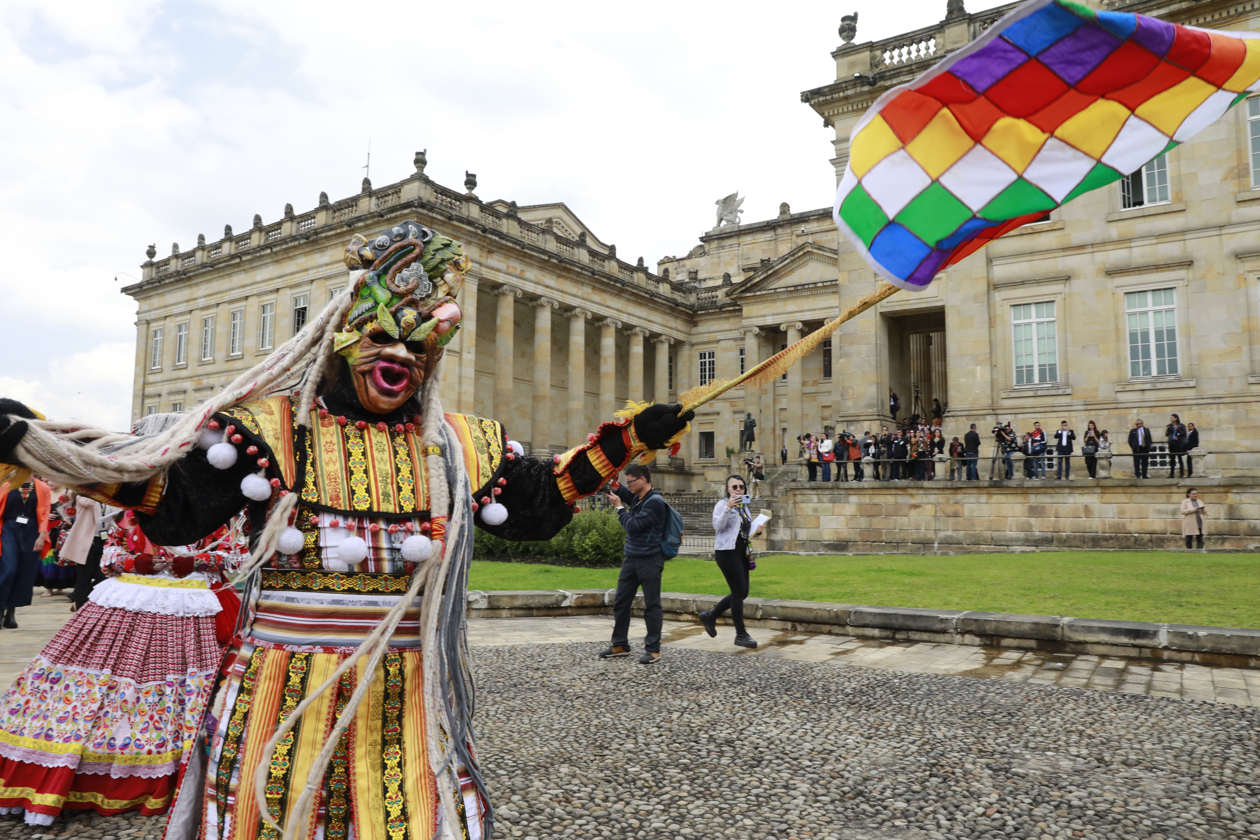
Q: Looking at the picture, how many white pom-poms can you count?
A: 8